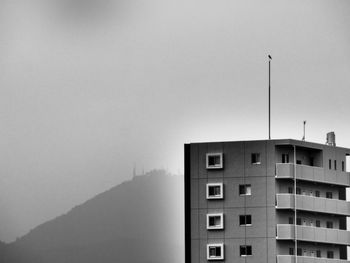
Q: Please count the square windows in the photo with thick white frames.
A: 4